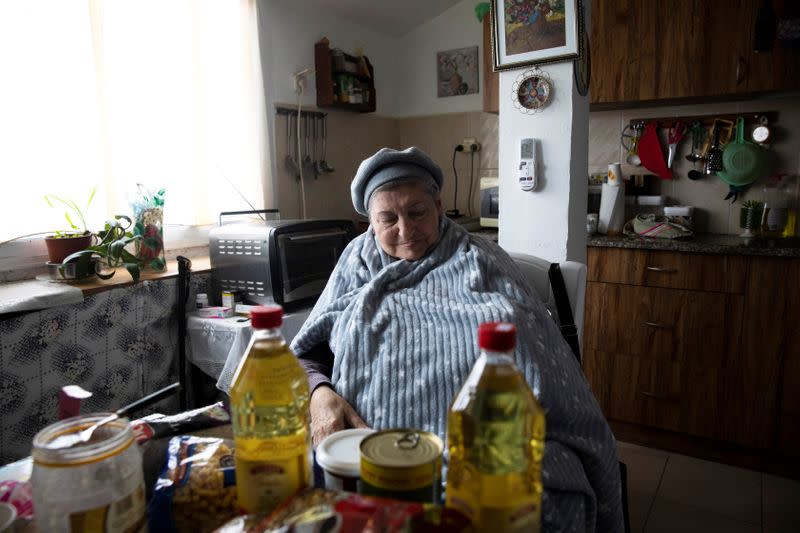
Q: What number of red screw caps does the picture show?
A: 2